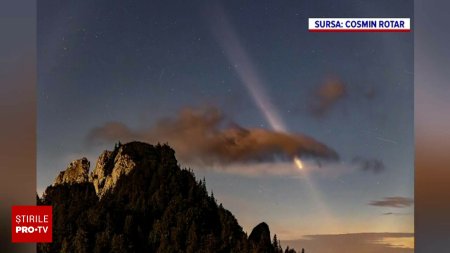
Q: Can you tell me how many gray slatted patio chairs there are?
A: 0